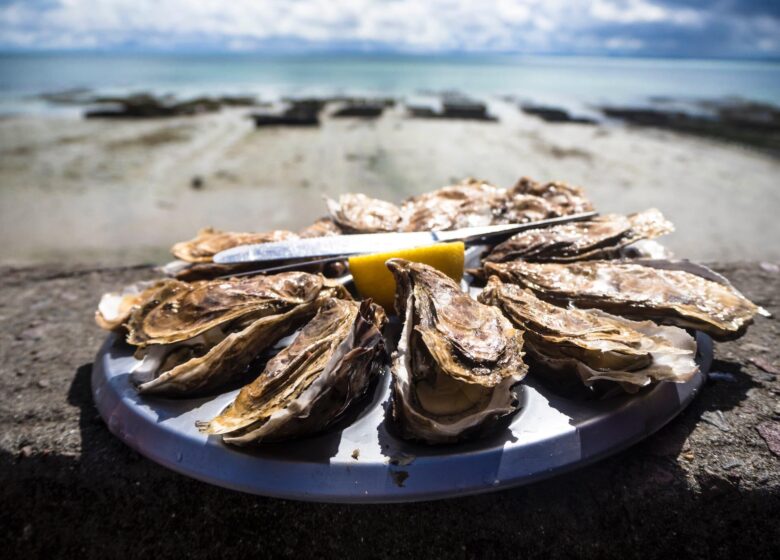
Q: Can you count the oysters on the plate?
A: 12